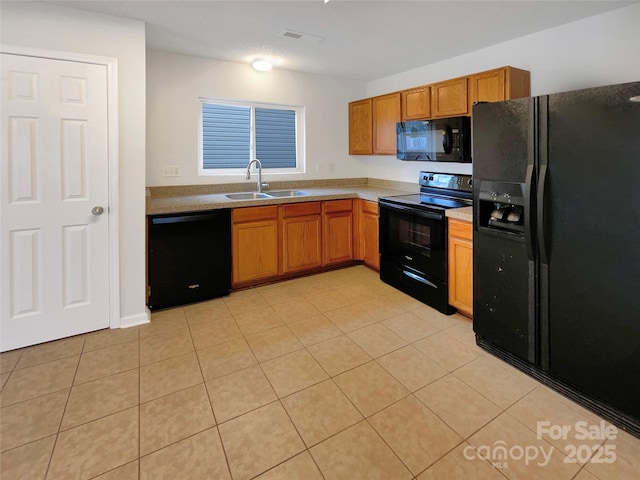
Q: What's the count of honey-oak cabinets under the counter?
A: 5